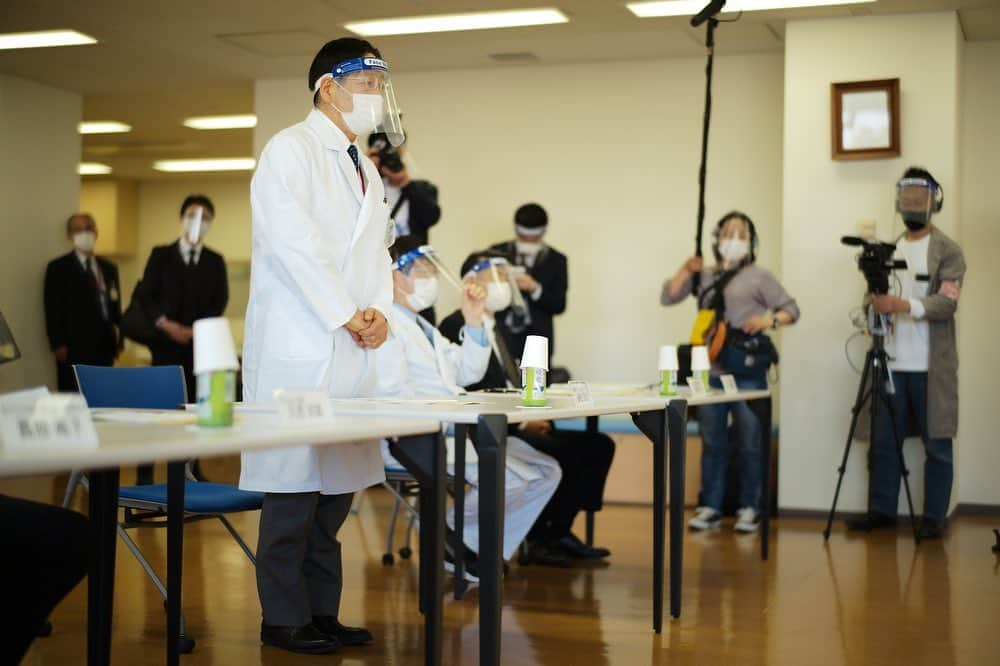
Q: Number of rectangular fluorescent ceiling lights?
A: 7